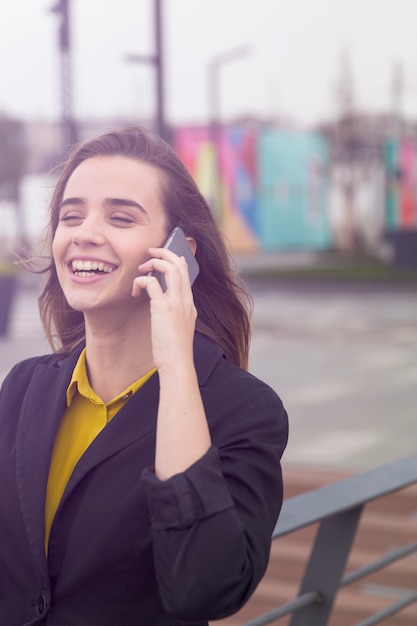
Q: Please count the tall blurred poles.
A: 3